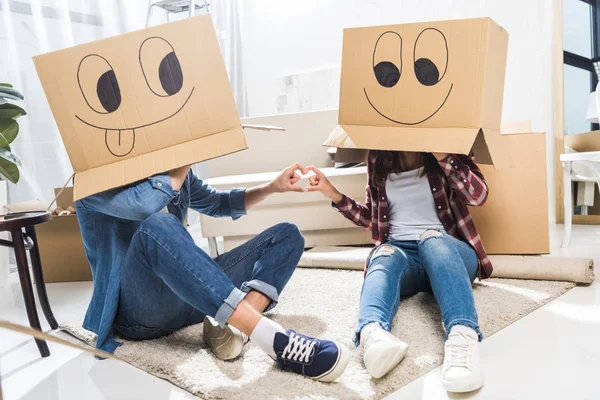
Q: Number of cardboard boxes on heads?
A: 2